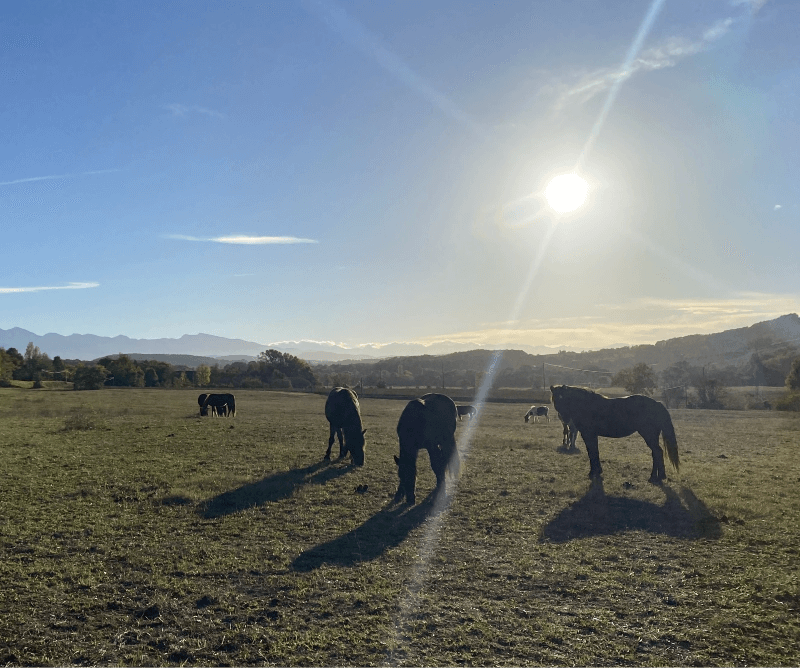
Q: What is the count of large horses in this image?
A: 3